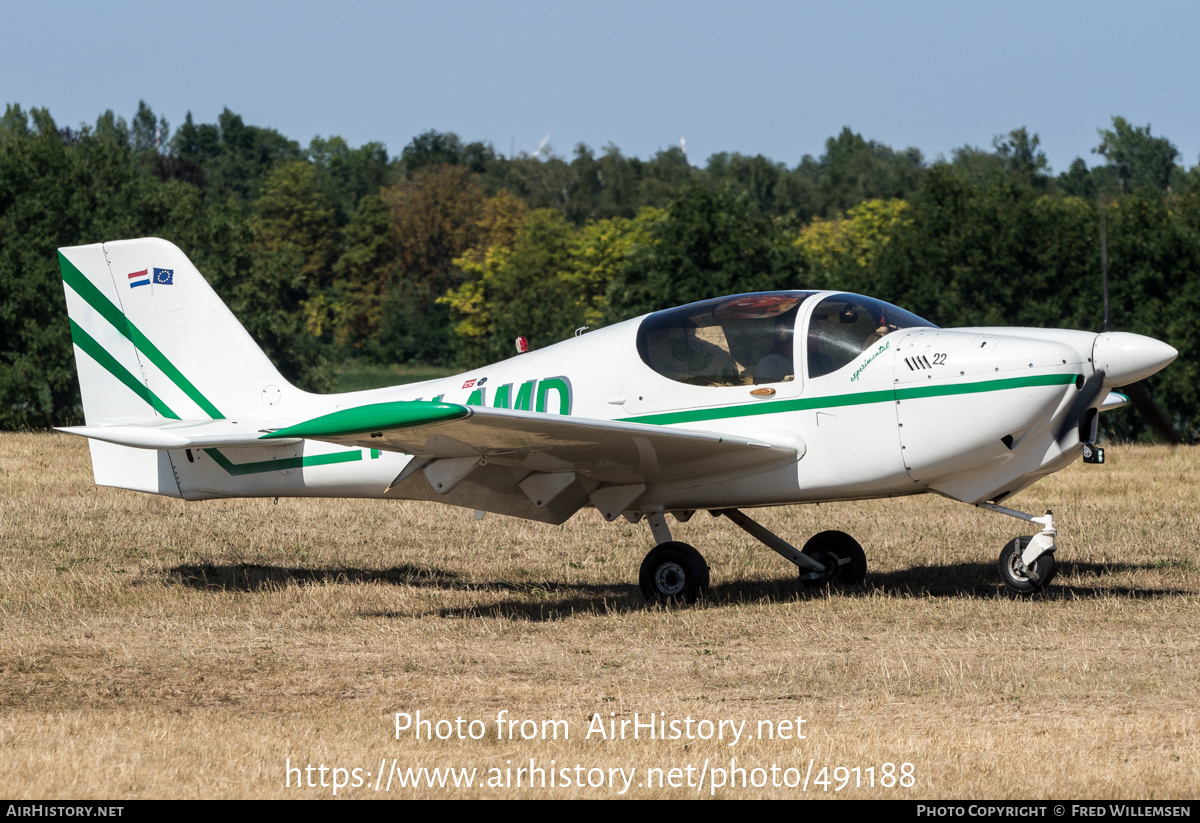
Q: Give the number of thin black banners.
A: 1